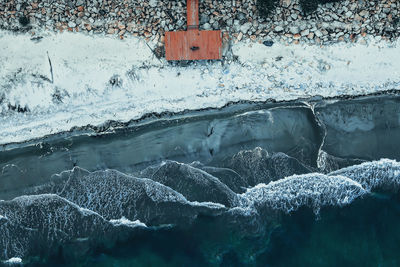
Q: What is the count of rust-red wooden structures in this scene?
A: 1